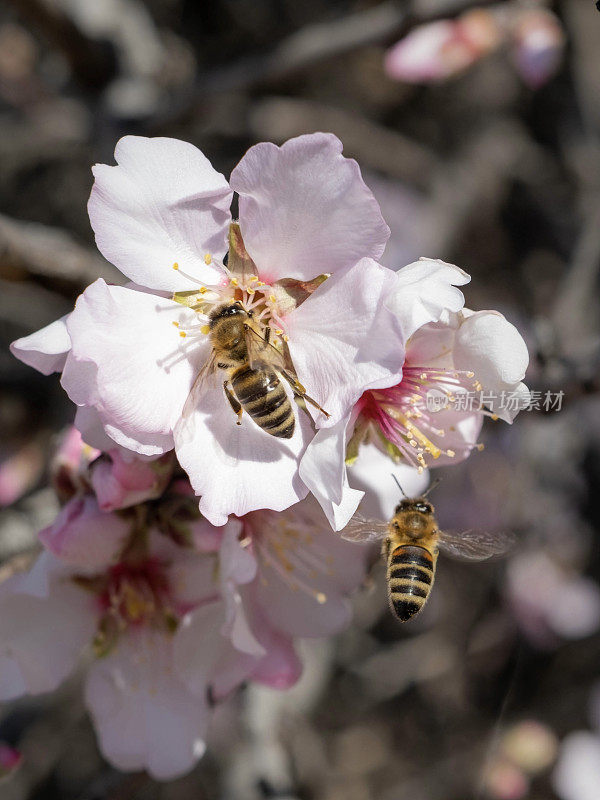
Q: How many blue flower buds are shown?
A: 0